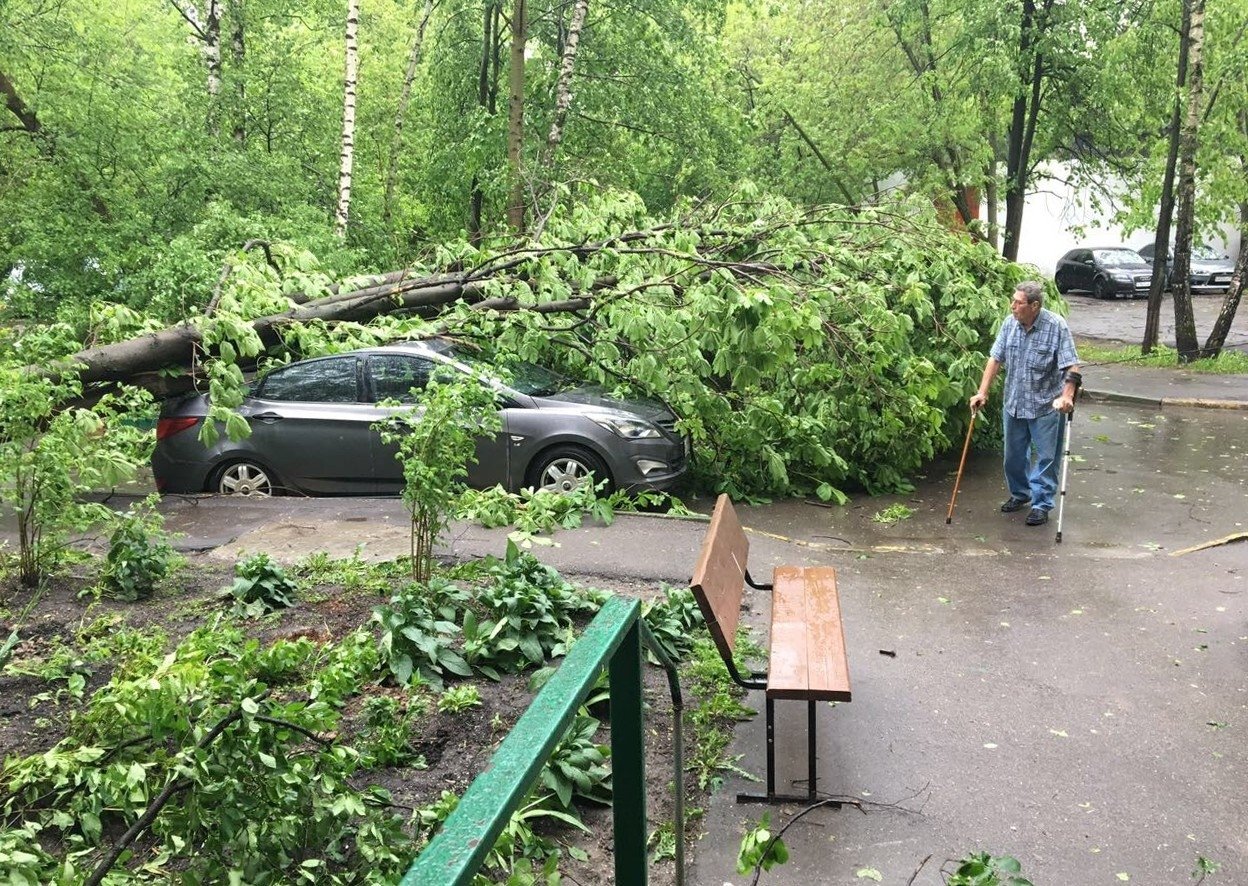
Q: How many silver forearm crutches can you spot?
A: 1